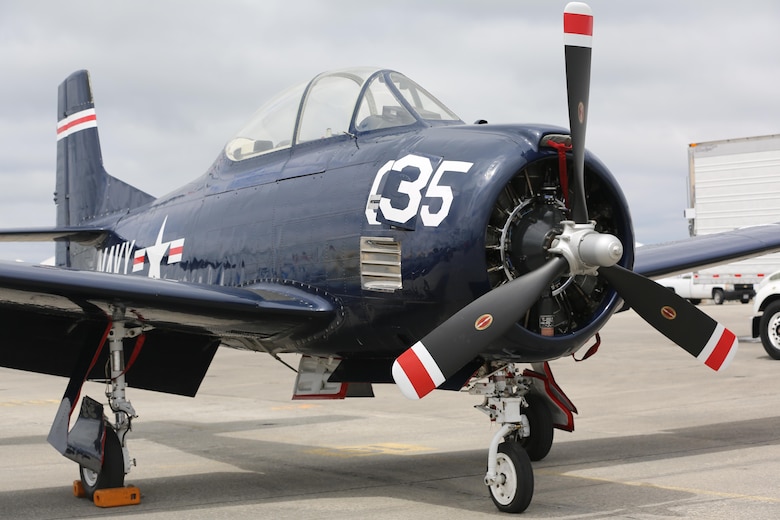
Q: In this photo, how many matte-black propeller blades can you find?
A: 3